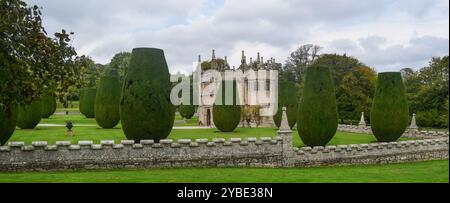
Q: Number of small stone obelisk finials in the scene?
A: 3